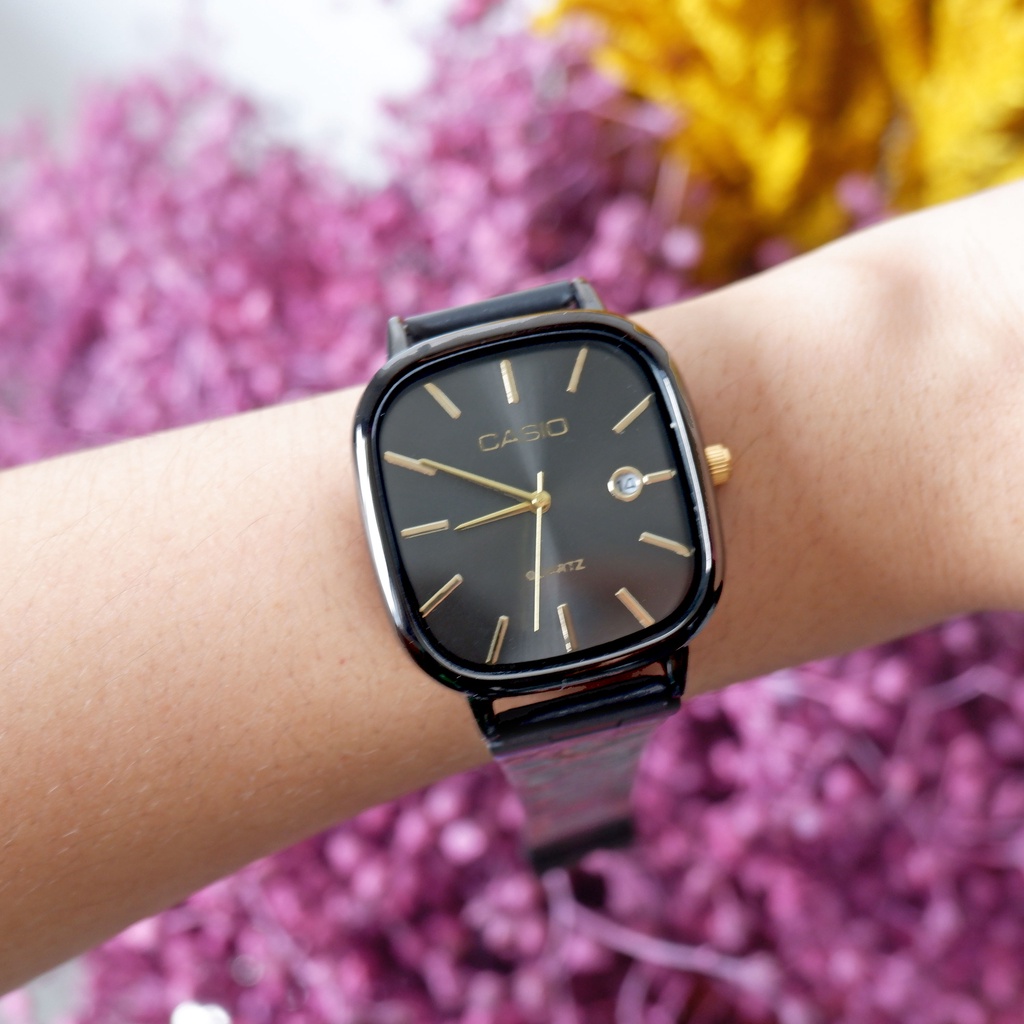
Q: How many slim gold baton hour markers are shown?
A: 12